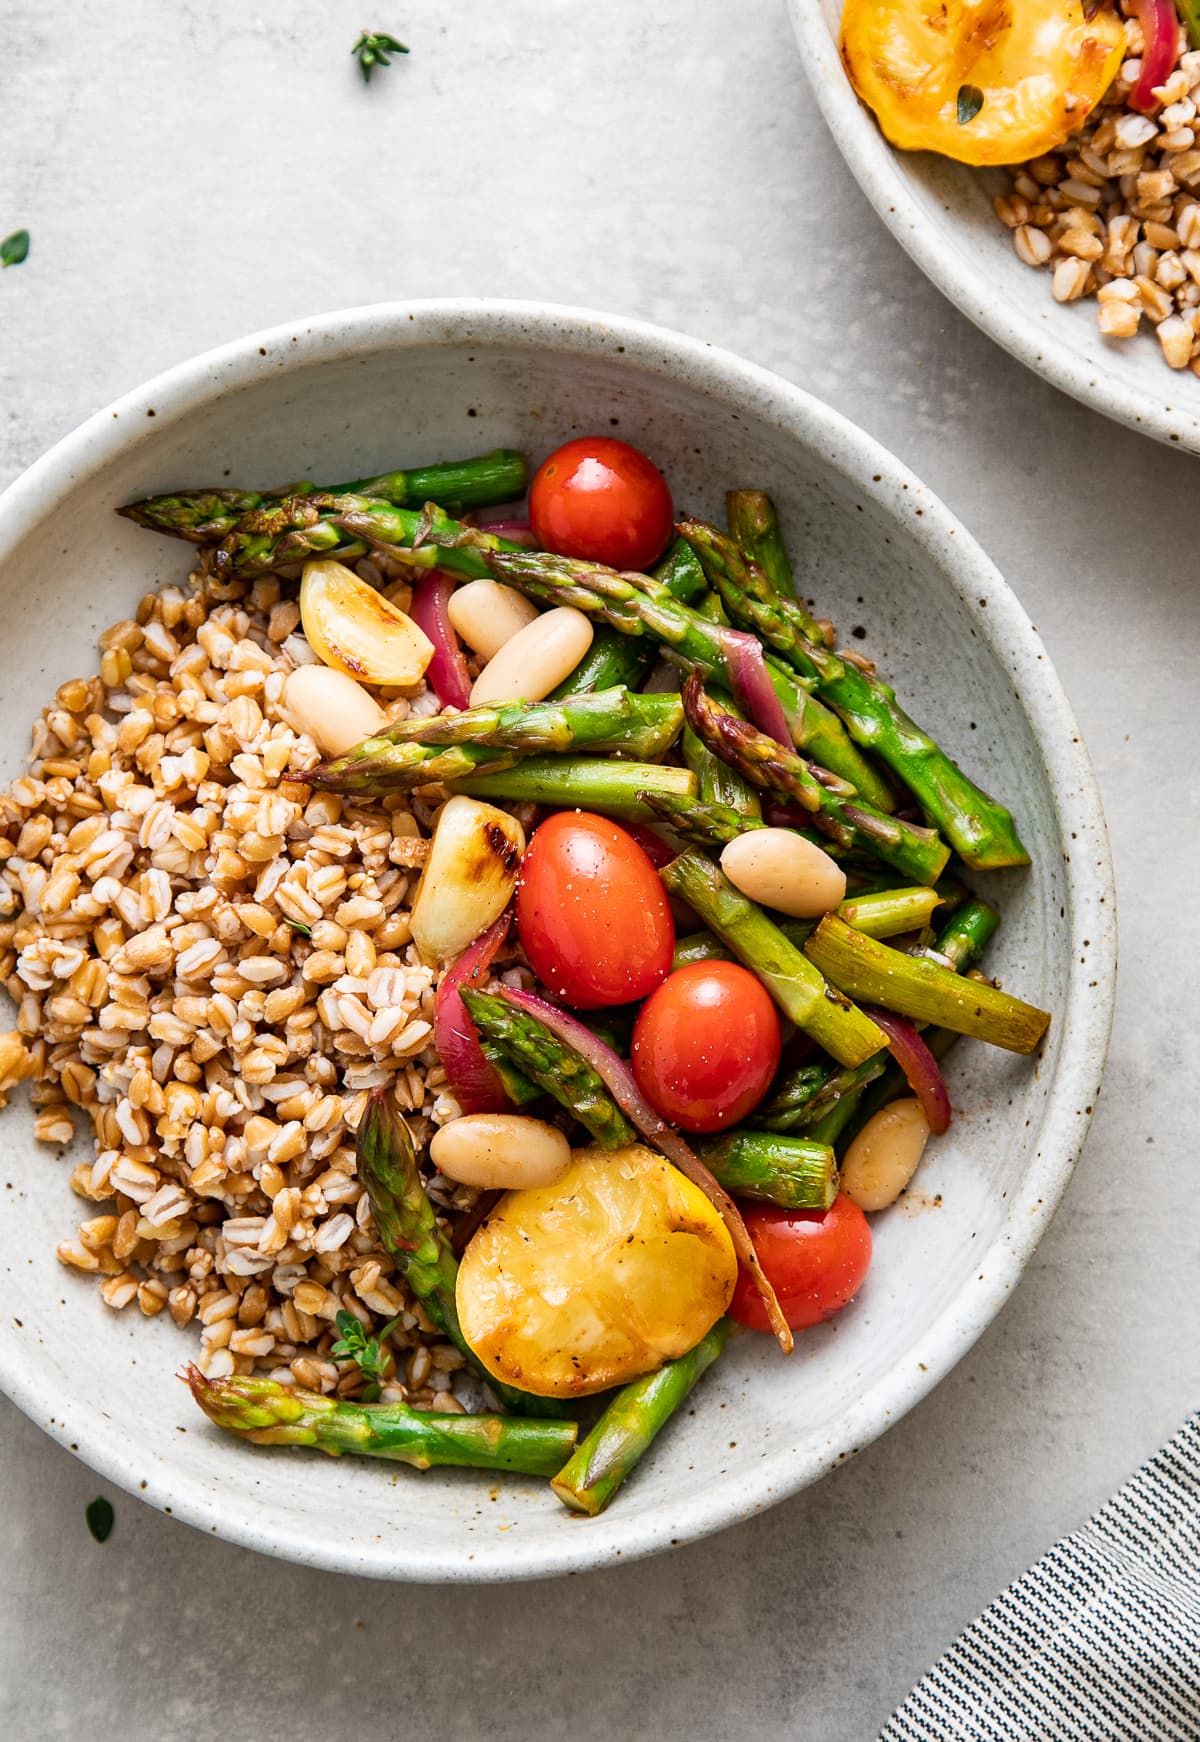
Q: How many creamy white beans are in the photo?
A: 6